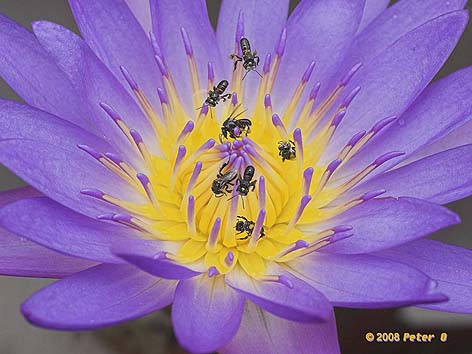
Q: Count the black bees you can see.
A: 7